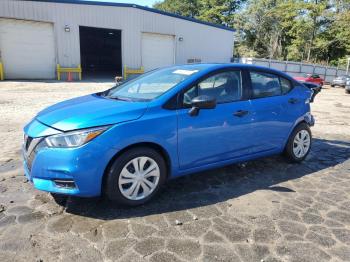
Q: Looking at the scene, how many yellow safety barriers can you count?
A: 3